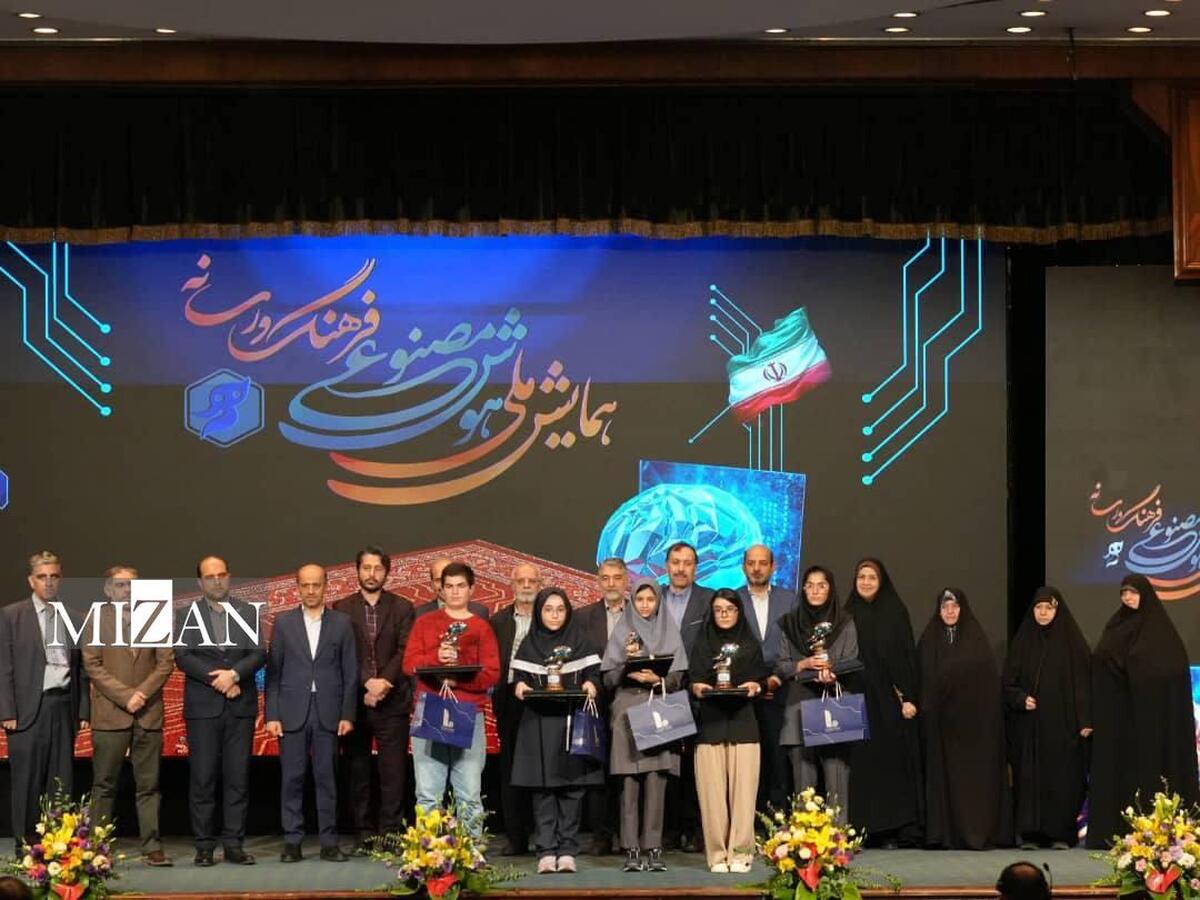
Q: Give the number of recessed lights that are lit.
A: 10